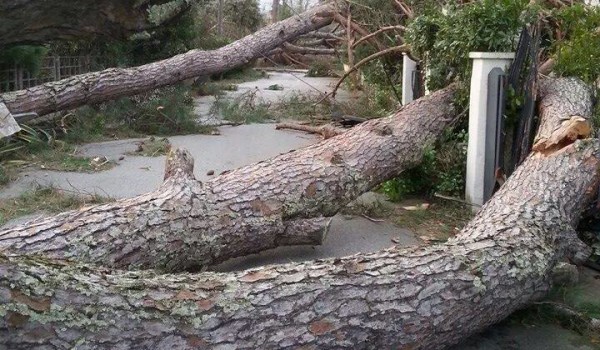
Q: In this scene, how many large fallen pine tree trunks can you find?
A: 3